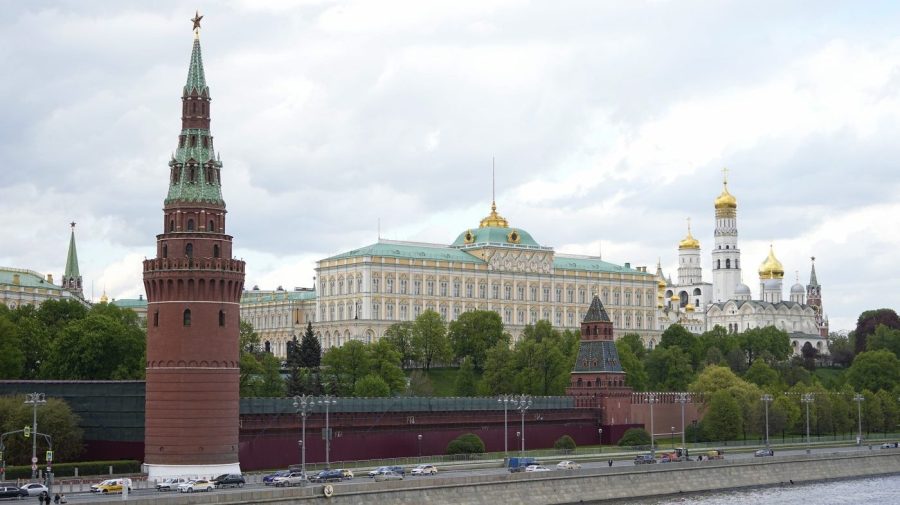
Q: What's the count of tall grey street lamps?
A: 10